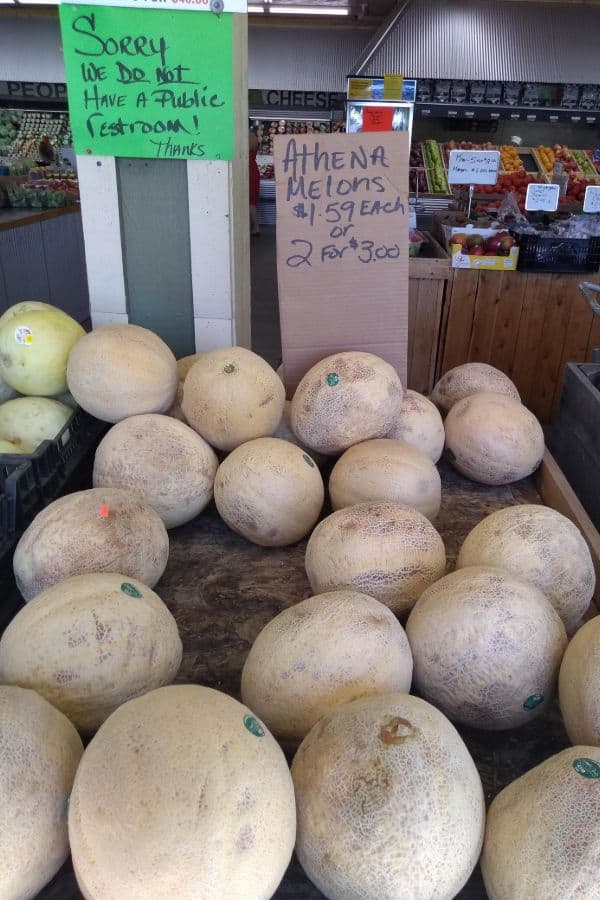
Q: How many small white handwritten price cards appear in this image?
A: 3